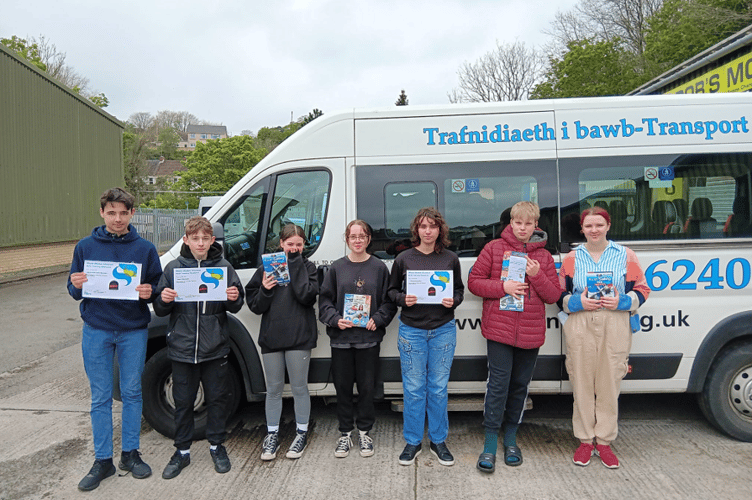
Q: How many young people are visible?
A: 7